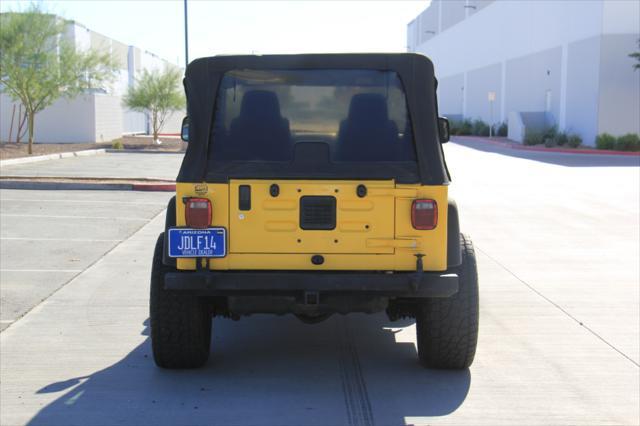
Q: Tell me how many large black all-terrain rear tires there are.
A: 2